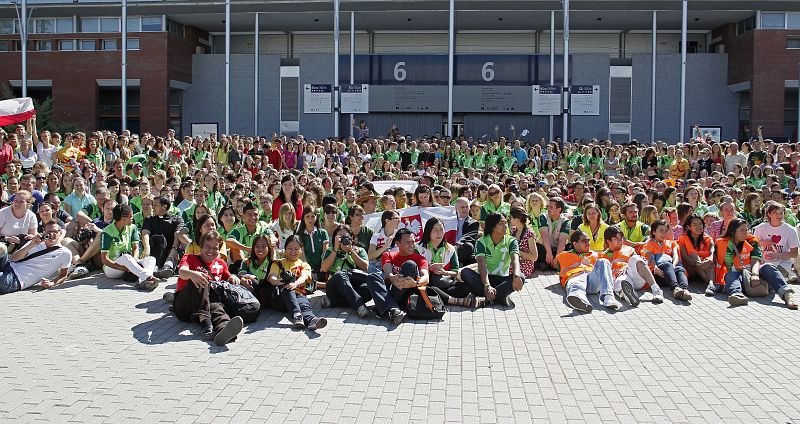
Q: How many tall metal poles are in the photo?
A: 11